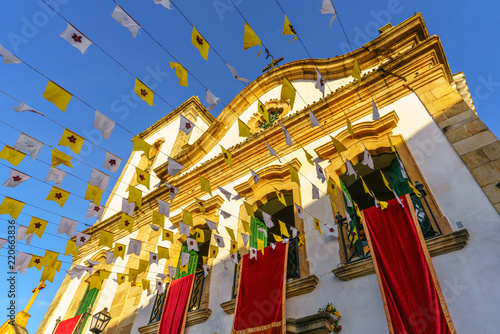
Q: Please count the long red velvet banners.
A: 4